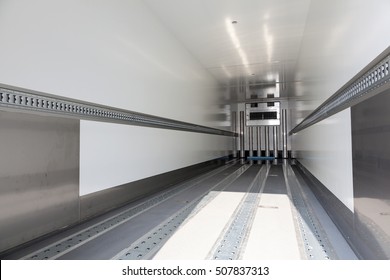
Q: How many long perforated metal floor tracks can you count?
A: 4